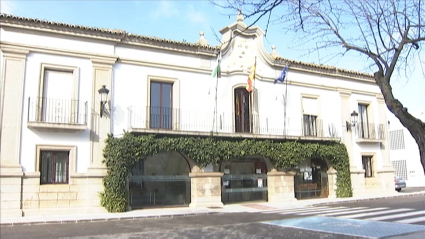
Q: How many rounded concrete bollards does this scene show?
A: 0